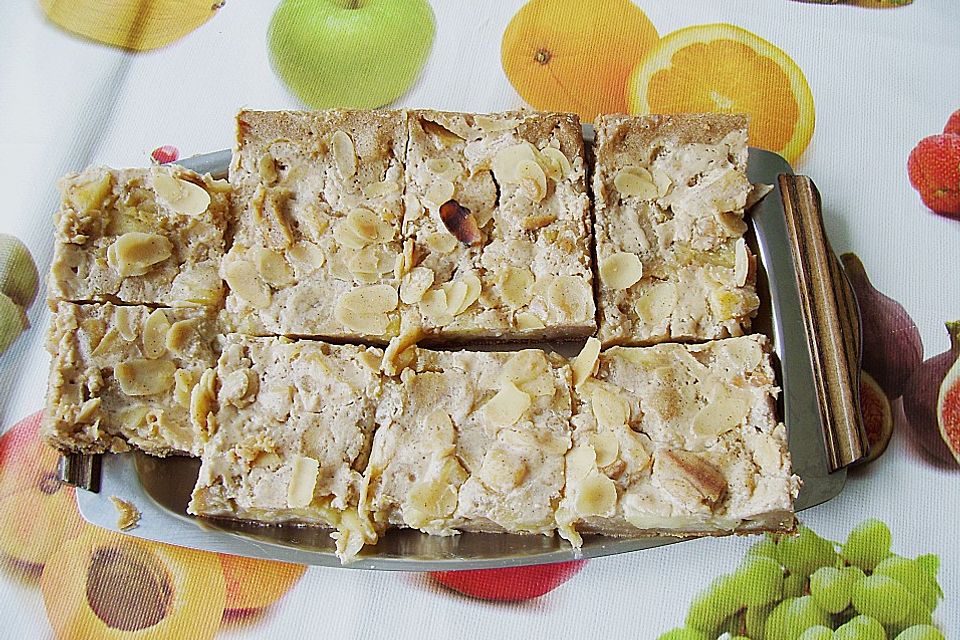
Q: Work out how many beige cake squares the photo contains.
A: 8